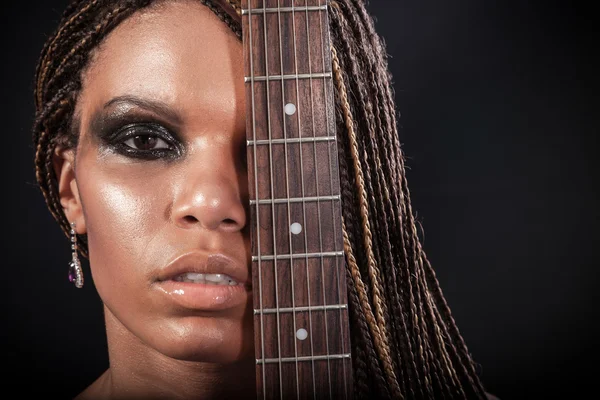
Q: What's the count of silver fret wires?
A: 7